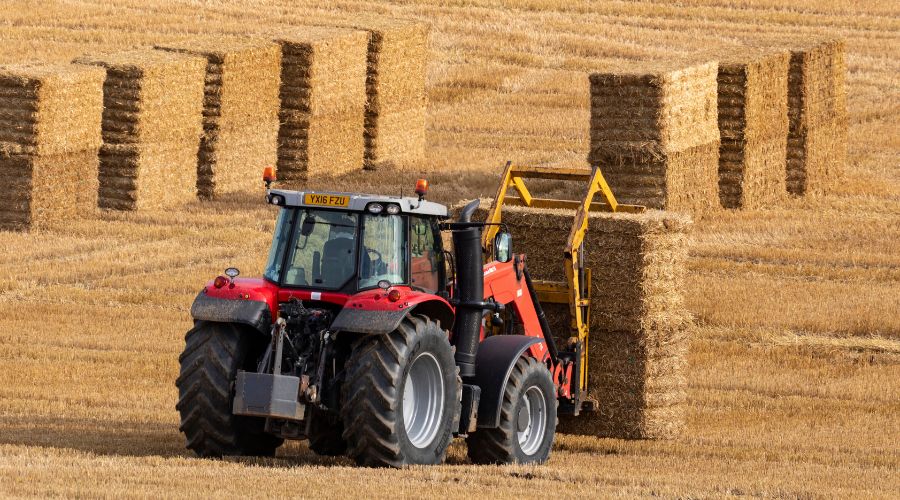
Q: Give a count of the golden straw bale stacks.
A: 9